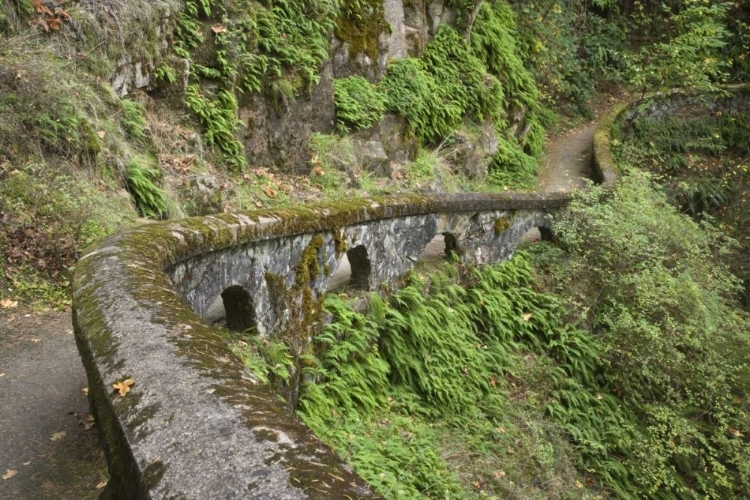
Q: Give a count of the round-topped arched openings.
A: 4